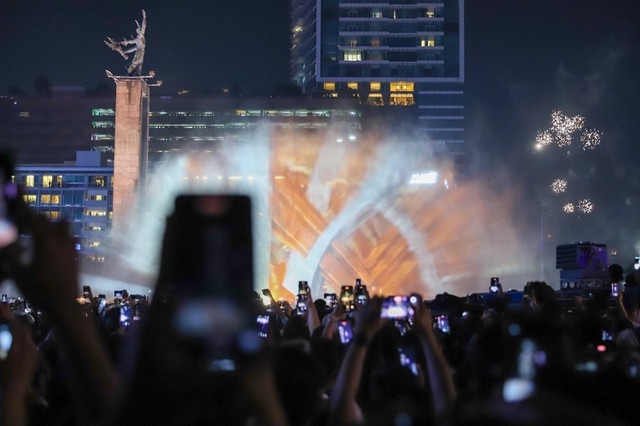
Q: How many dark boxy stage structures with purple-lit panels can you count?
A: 1